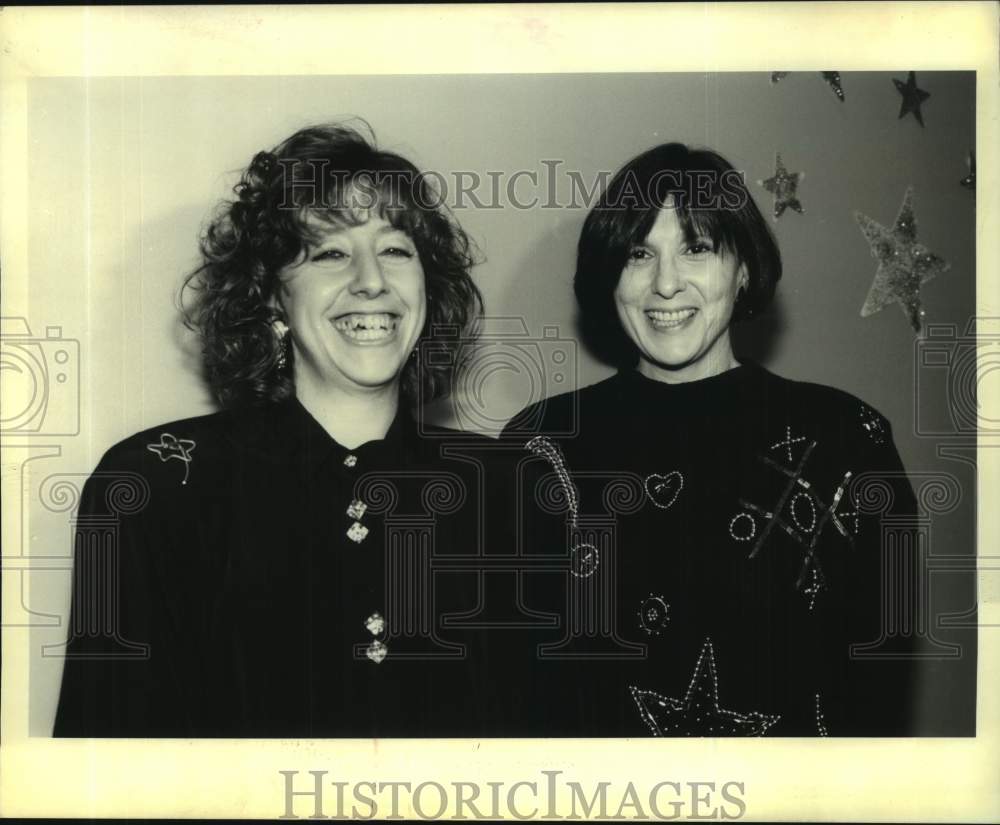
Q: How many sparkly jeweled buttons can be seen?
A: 5